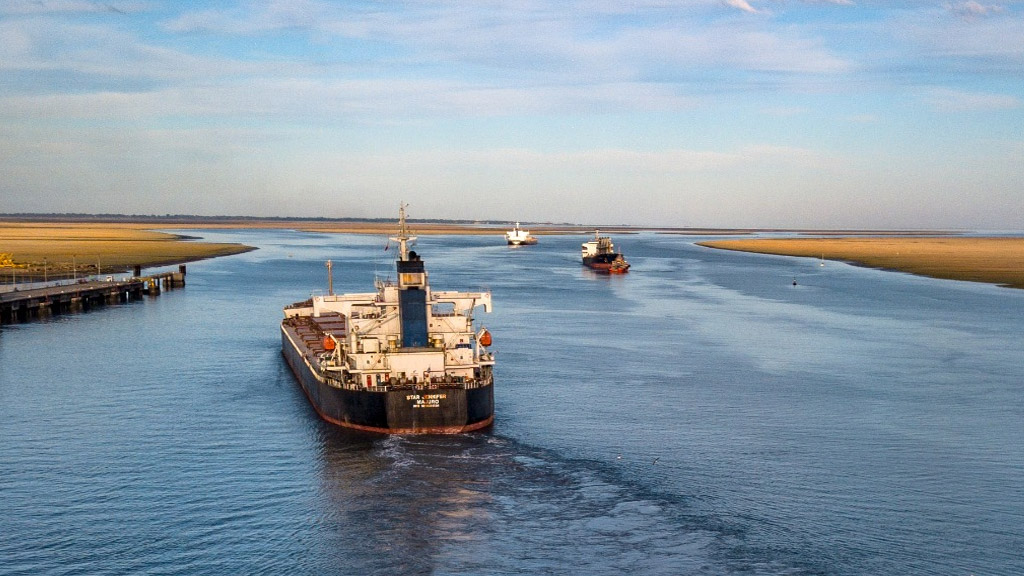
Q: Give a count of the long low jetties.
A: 1